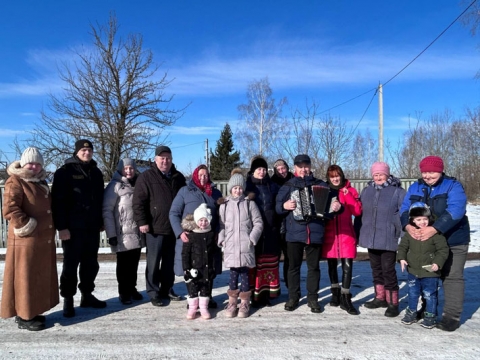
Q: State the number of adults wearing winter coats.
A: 11